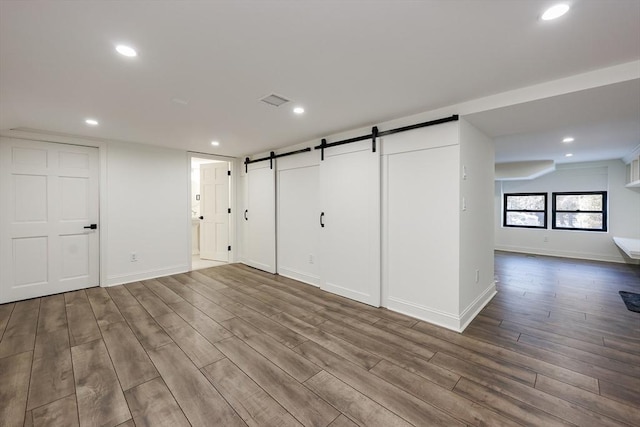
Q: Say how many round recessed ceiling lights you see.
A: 7